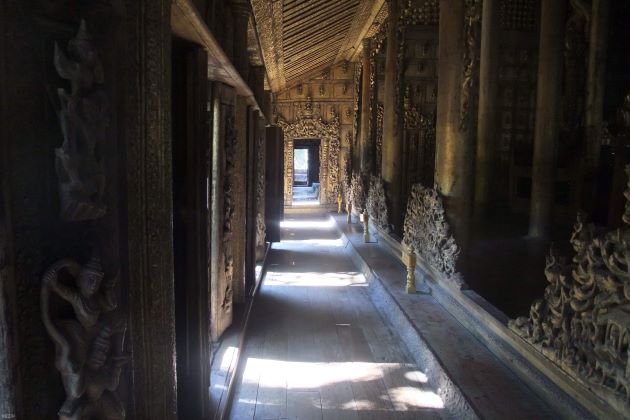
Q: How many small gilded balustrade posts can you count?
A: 4